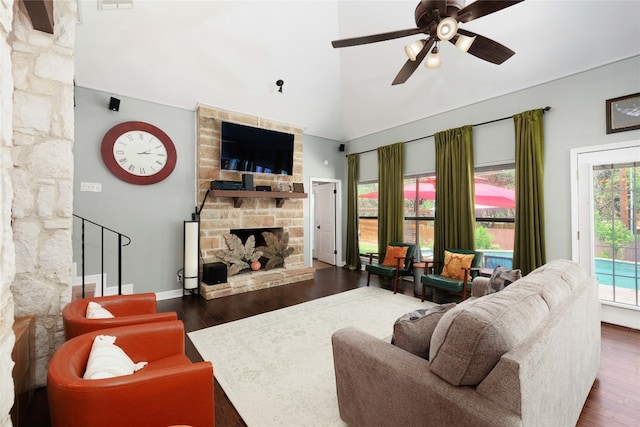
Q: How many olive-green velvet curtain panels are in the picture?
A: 4